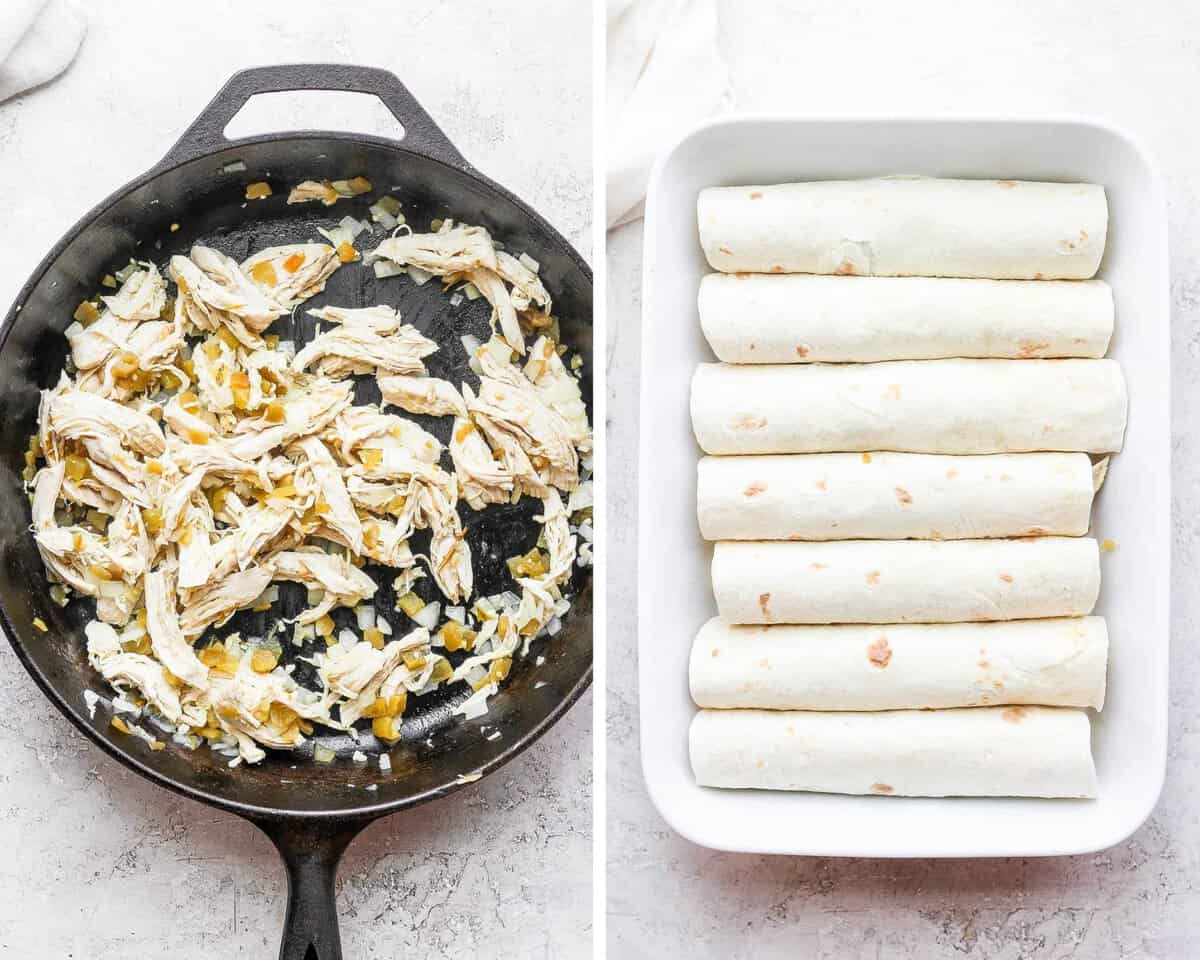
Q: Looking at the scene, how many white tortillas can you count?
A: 7